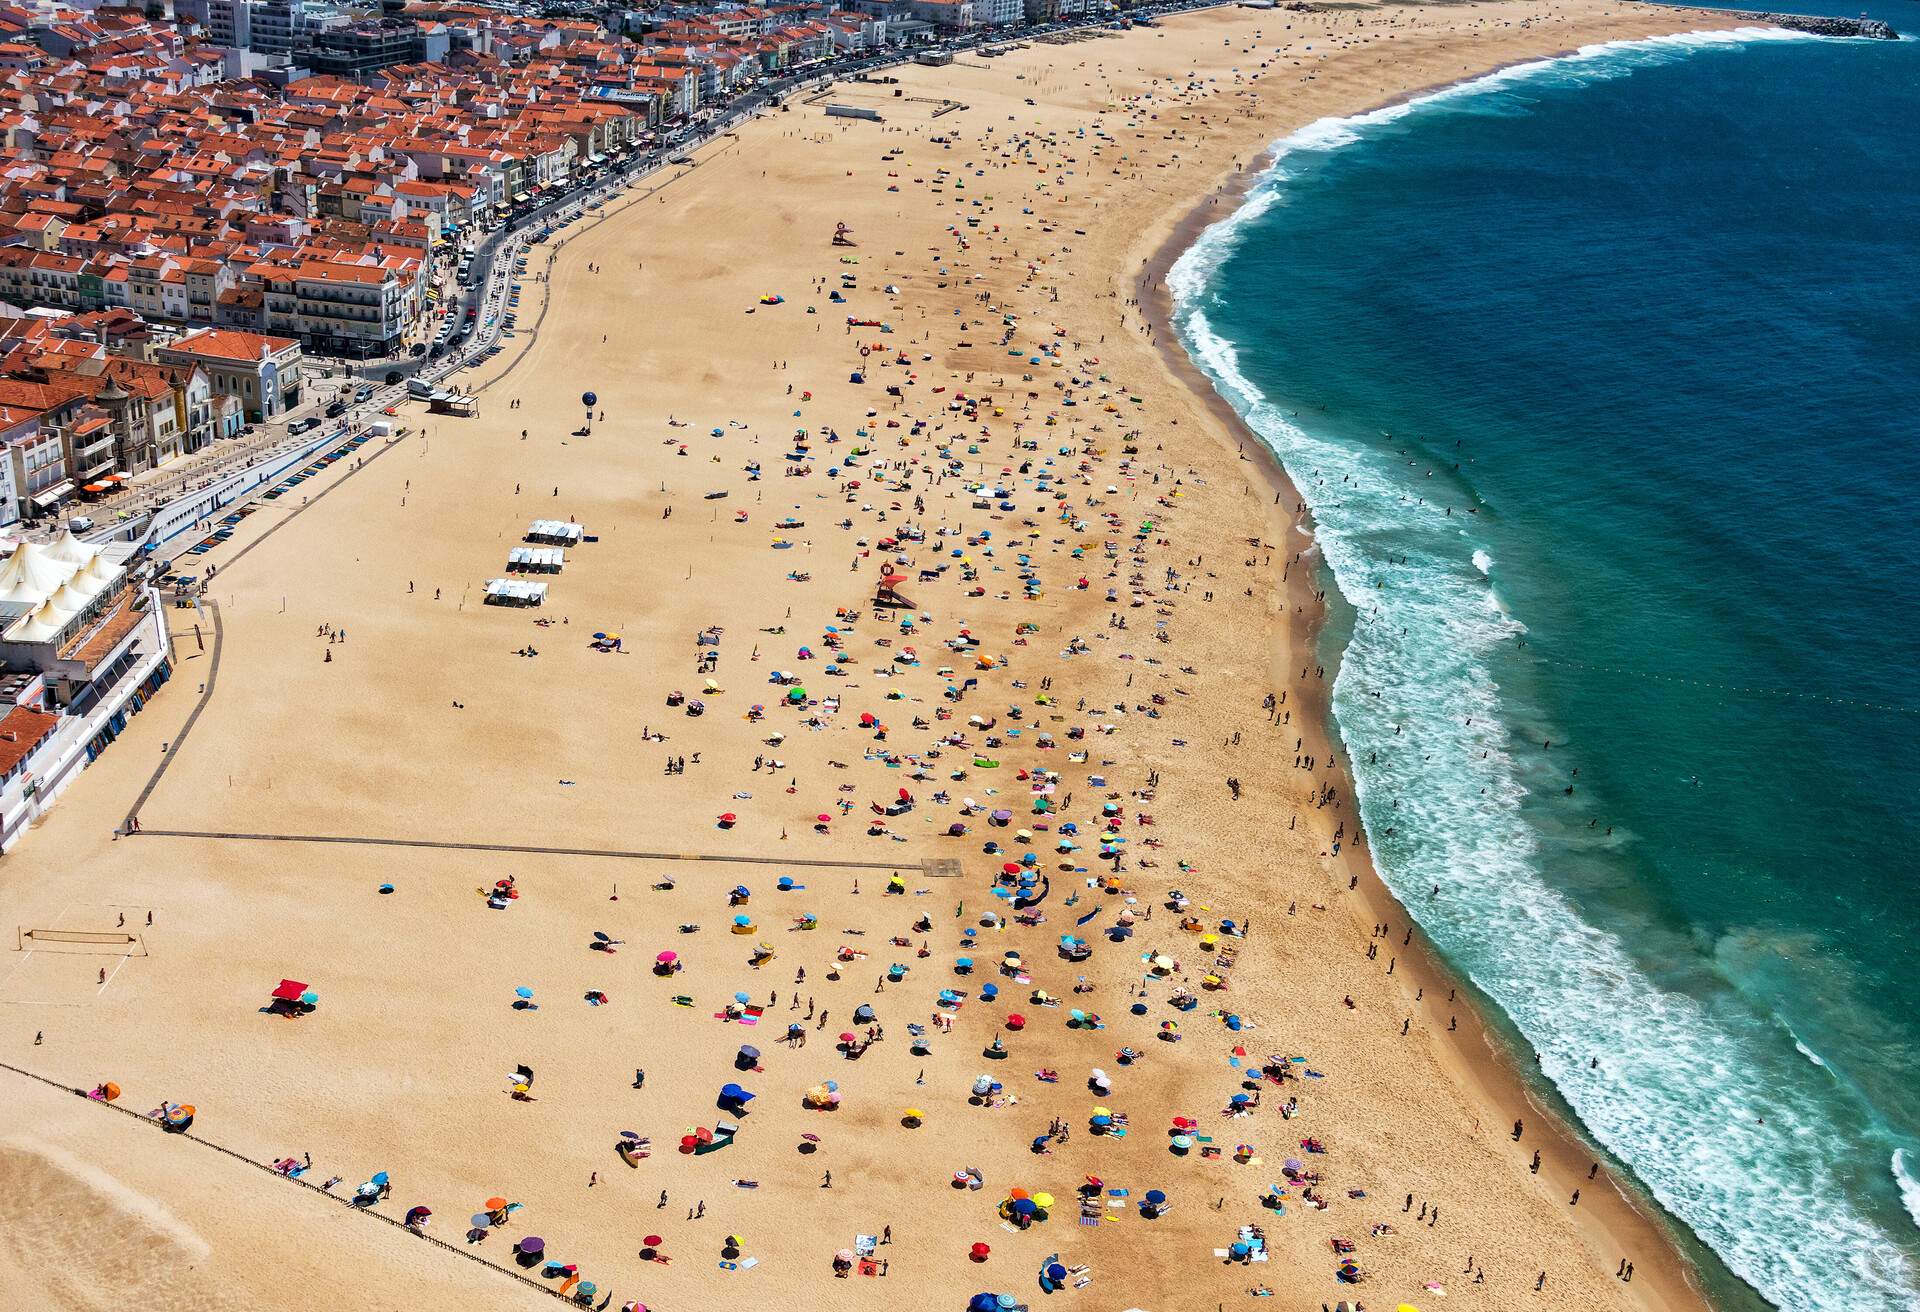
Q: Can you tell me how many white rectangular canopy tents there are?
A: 3